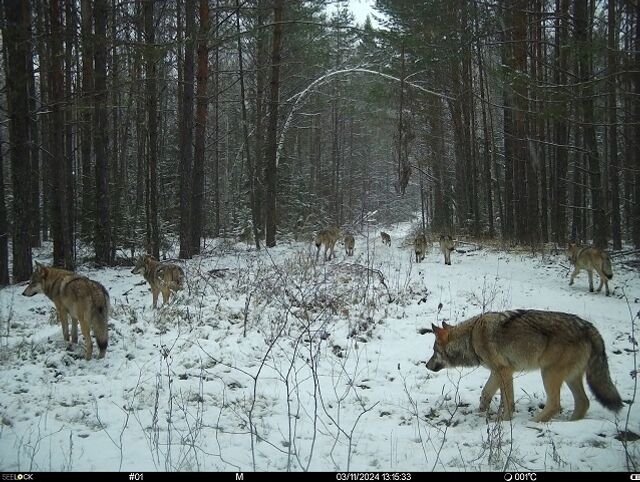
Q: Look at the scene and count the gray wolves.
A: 9